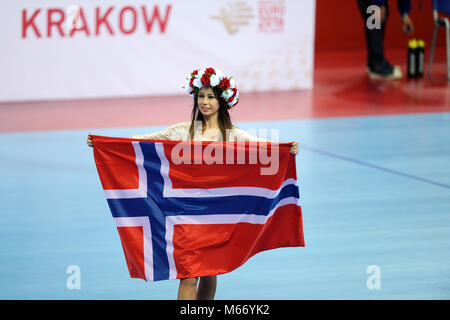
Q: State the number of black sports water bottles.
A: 2